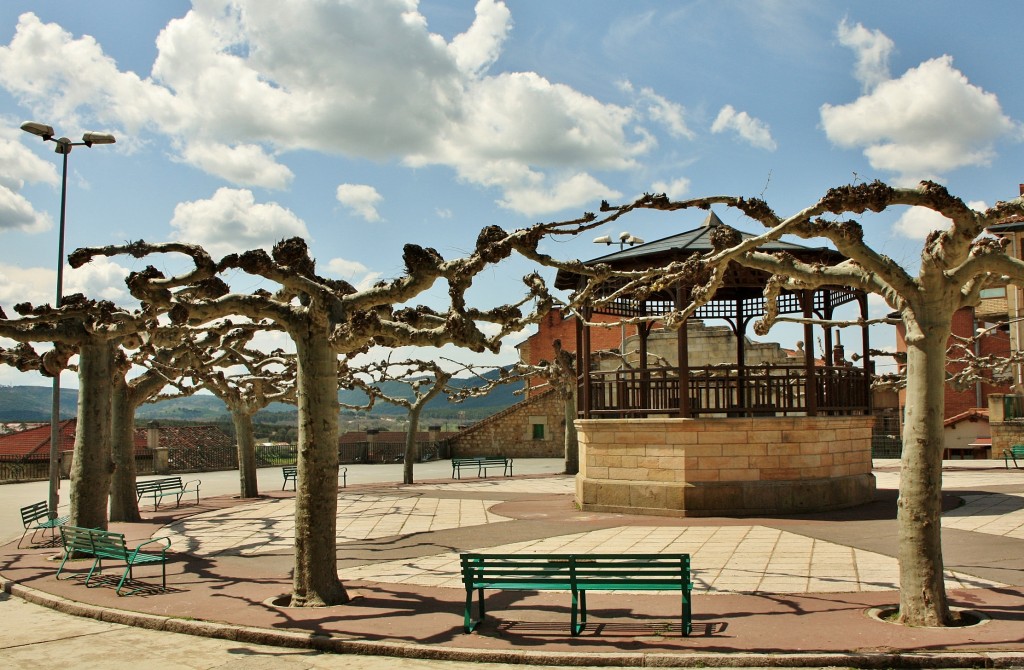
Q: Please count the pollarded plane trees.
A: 7